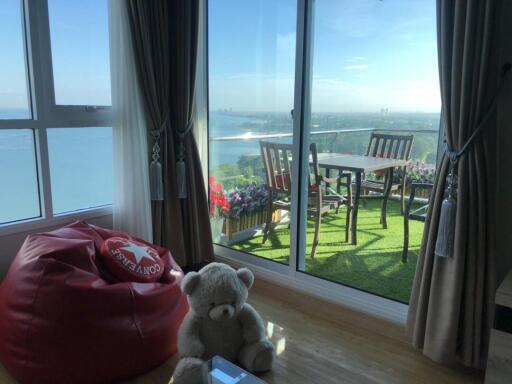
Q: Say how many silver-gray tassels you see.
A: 3